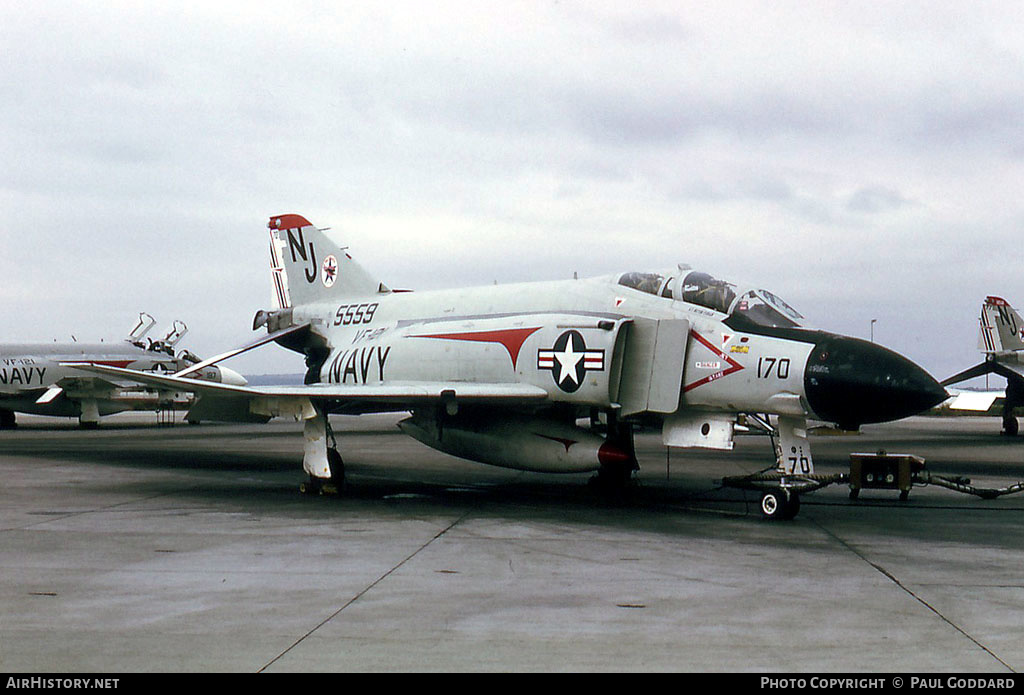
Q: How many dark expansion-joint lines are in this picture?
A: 2